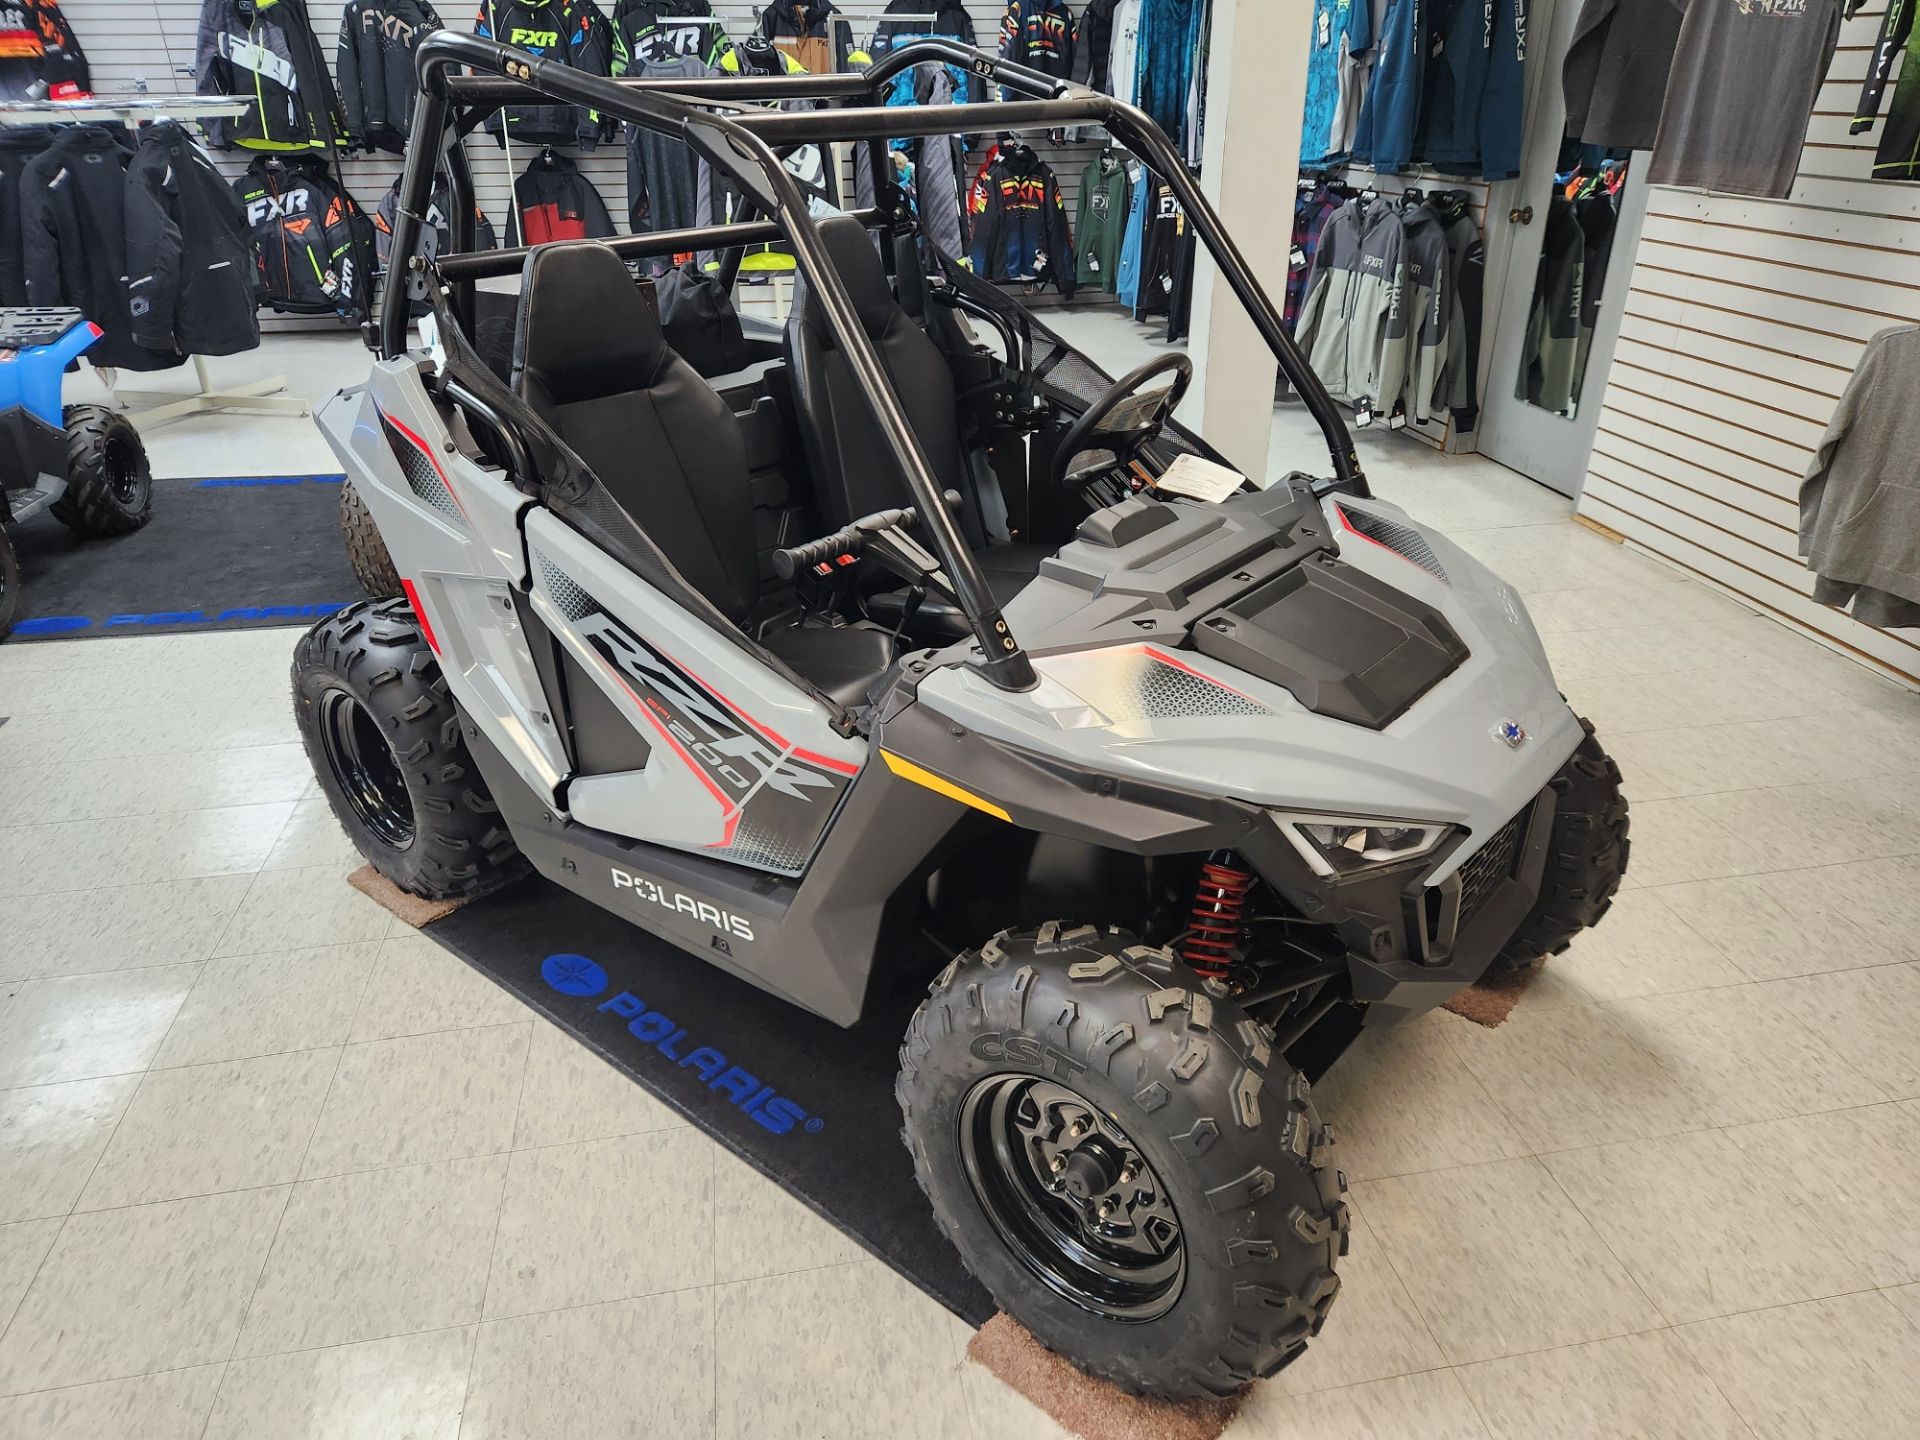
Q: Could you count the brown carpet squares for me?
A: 3